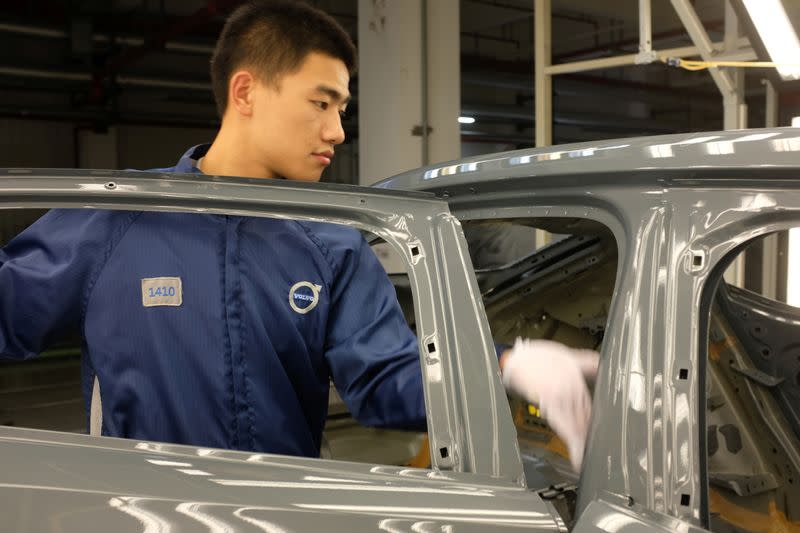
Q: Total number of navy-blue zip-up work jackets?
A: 1